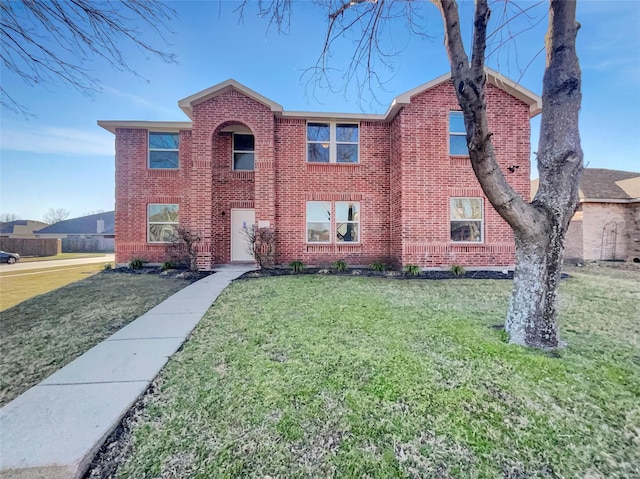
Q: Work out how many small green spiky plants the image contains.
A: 7